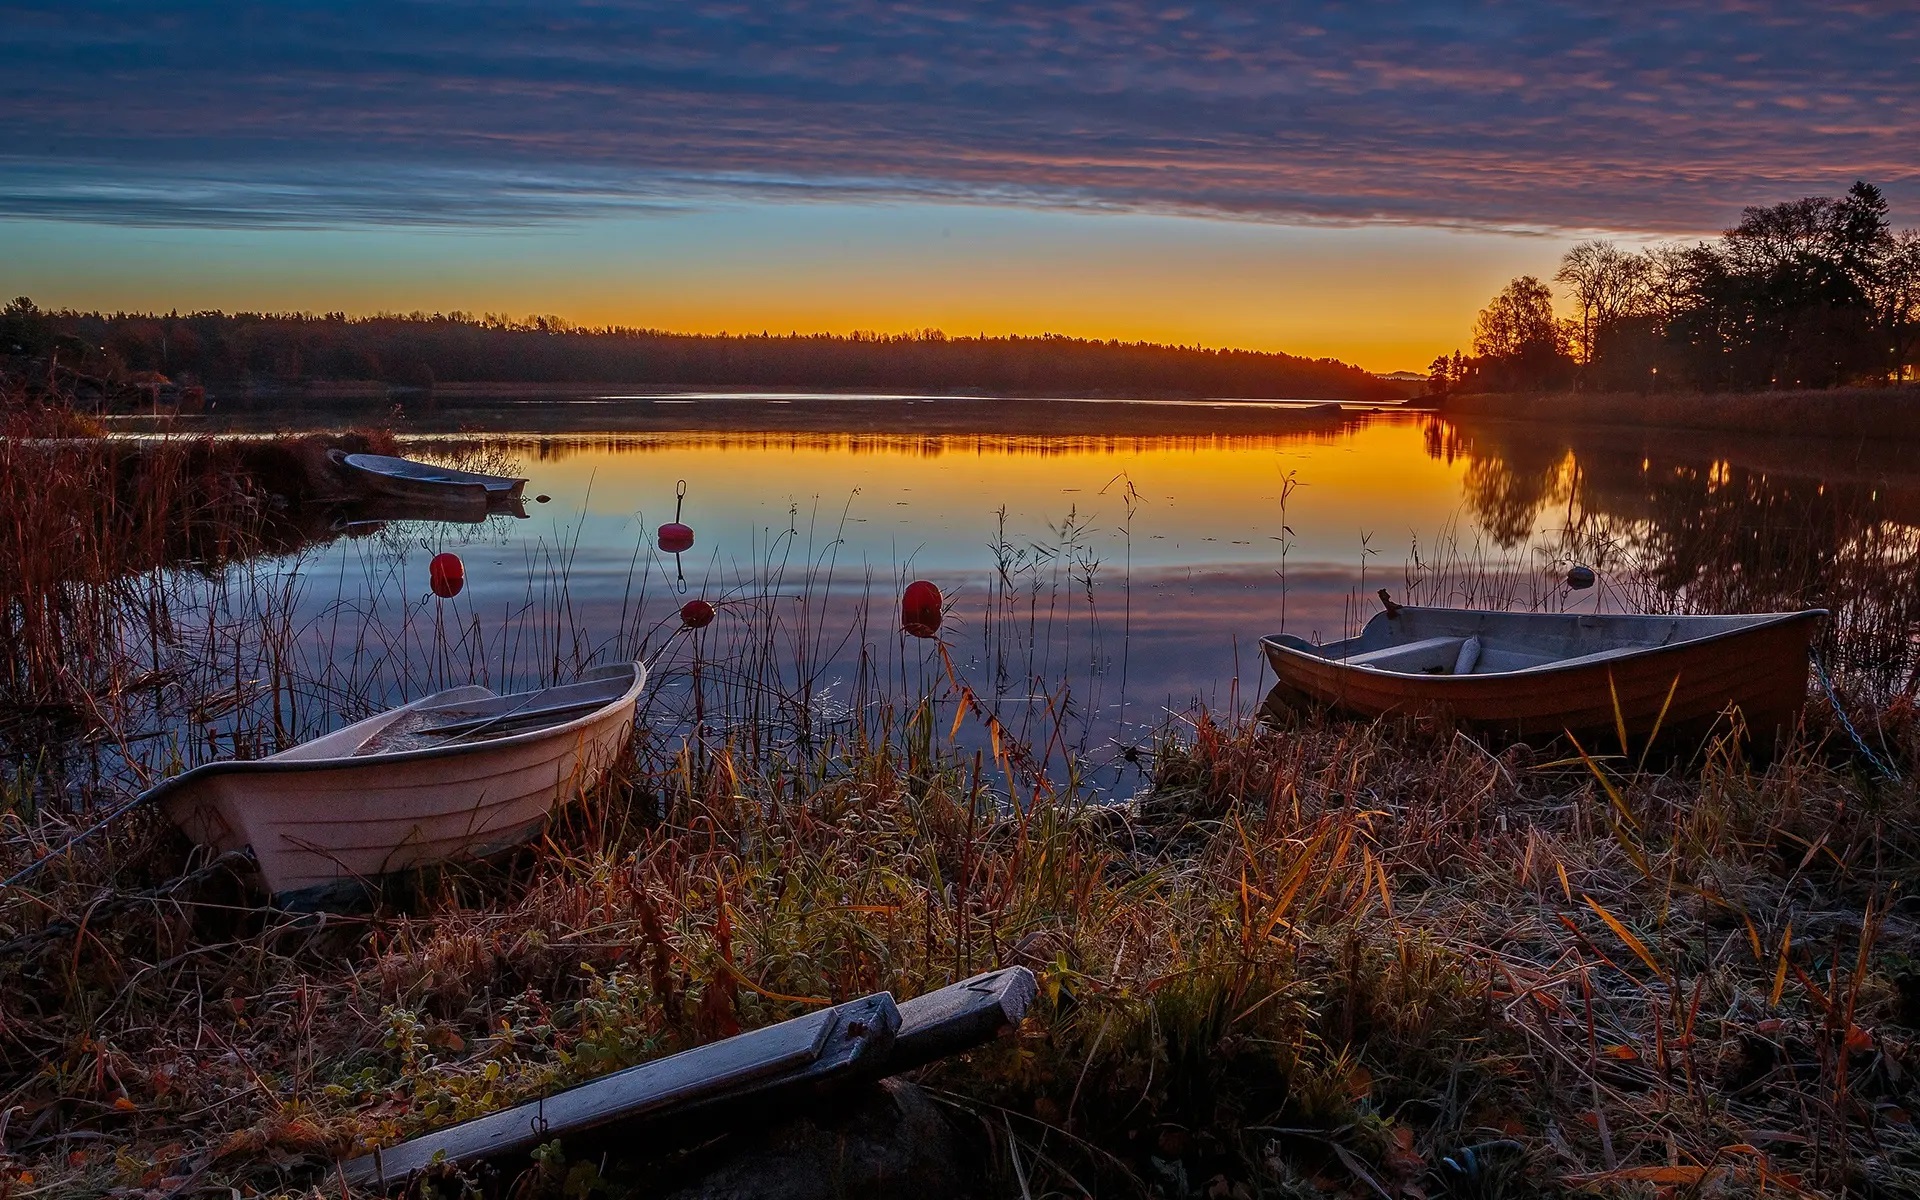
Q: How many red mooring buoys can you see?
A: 4